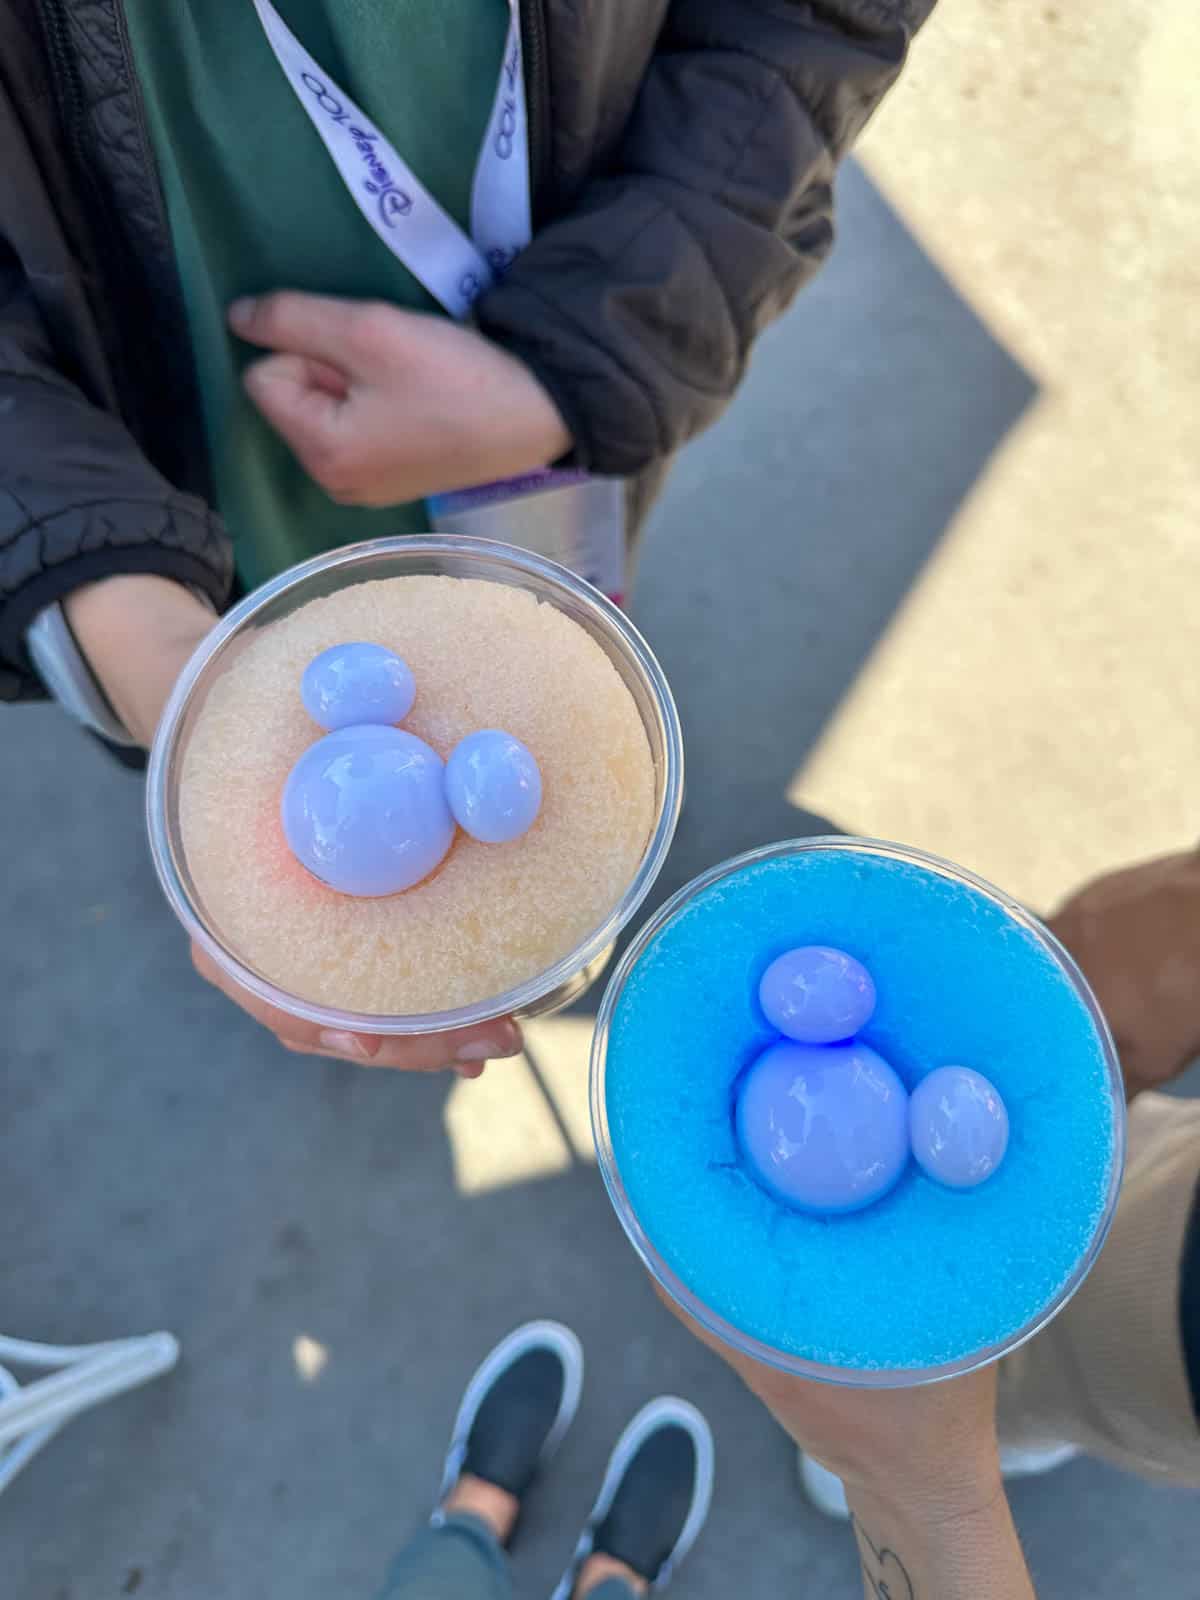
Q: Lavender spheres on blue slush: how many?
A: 3